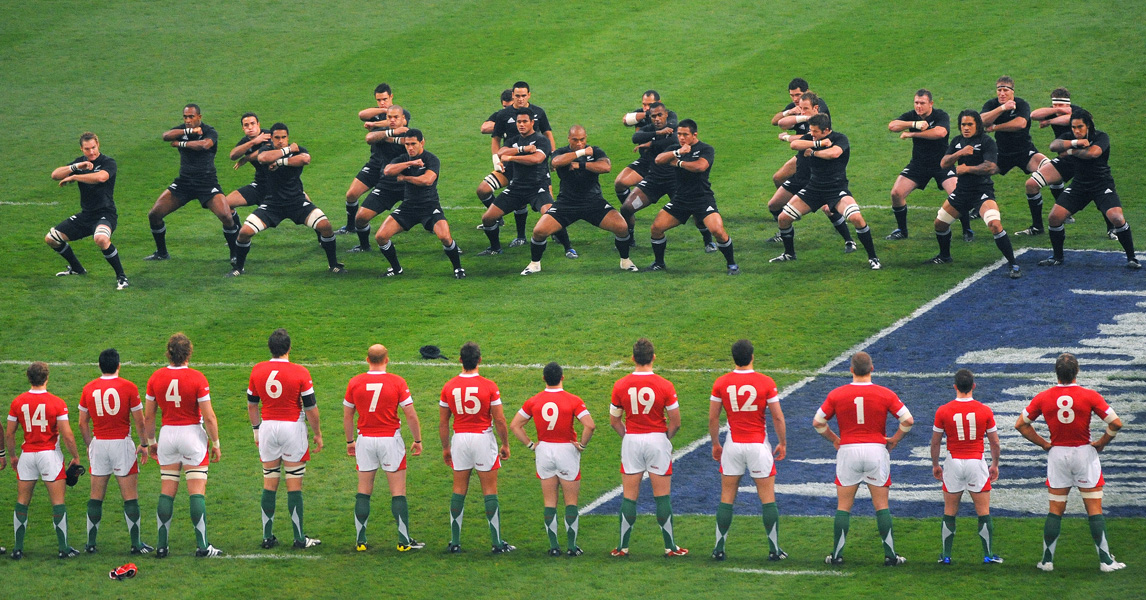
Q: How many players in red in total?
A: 12